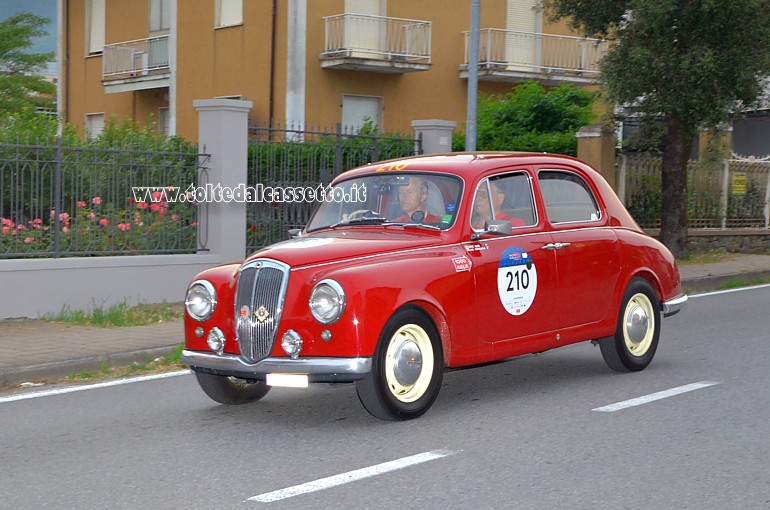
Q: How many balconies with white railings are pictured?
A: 3